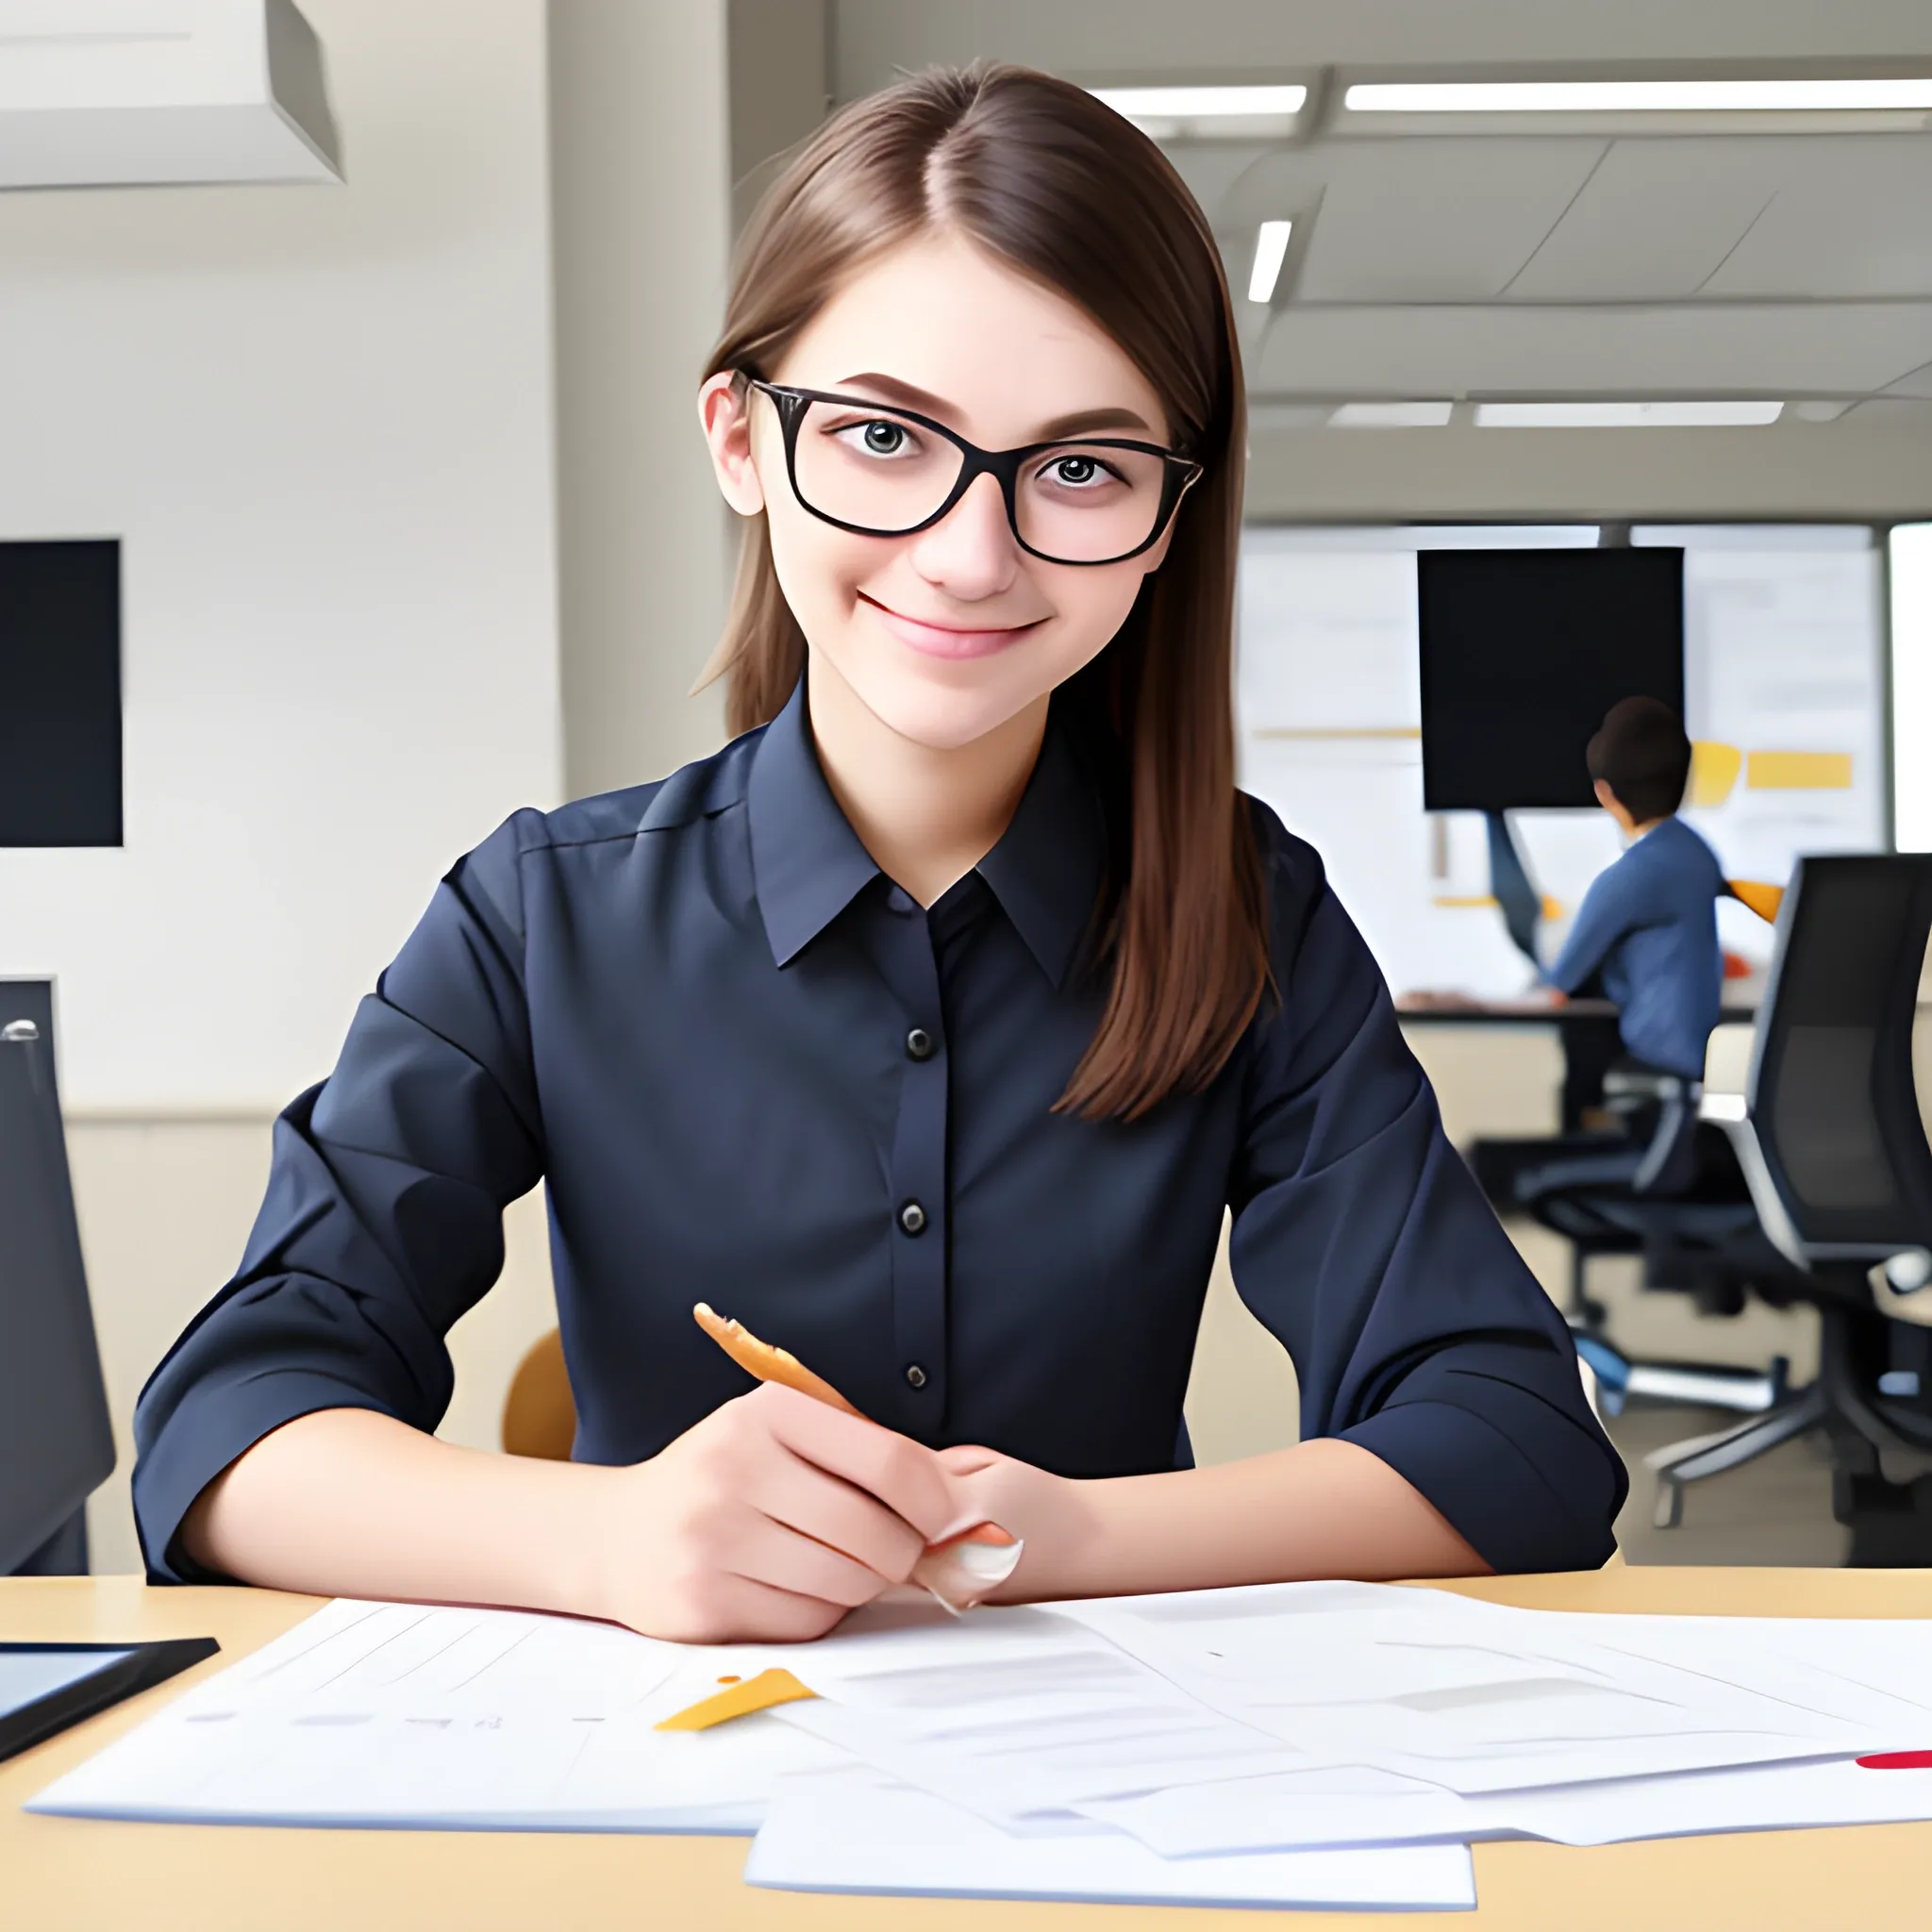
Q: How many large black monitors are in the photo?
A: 2